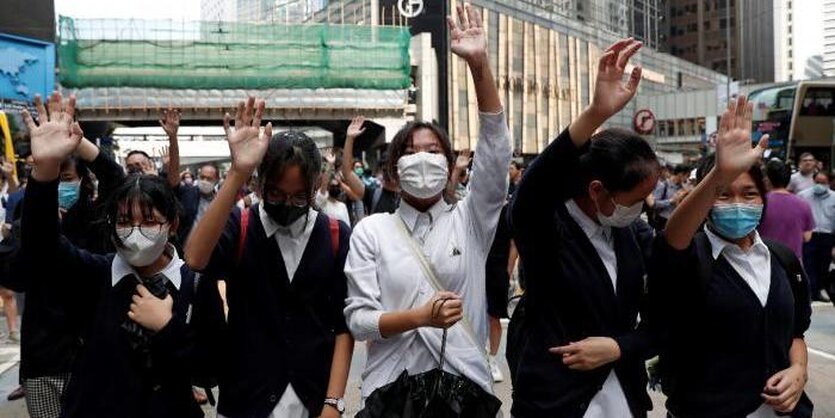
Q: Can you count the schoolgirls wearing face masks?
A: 5